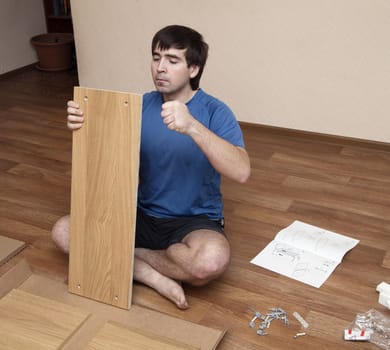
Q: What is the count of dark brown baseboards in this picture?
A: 2